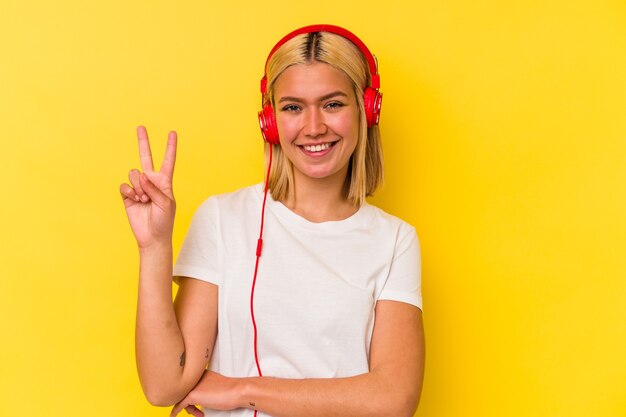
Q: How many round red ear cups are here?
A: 2